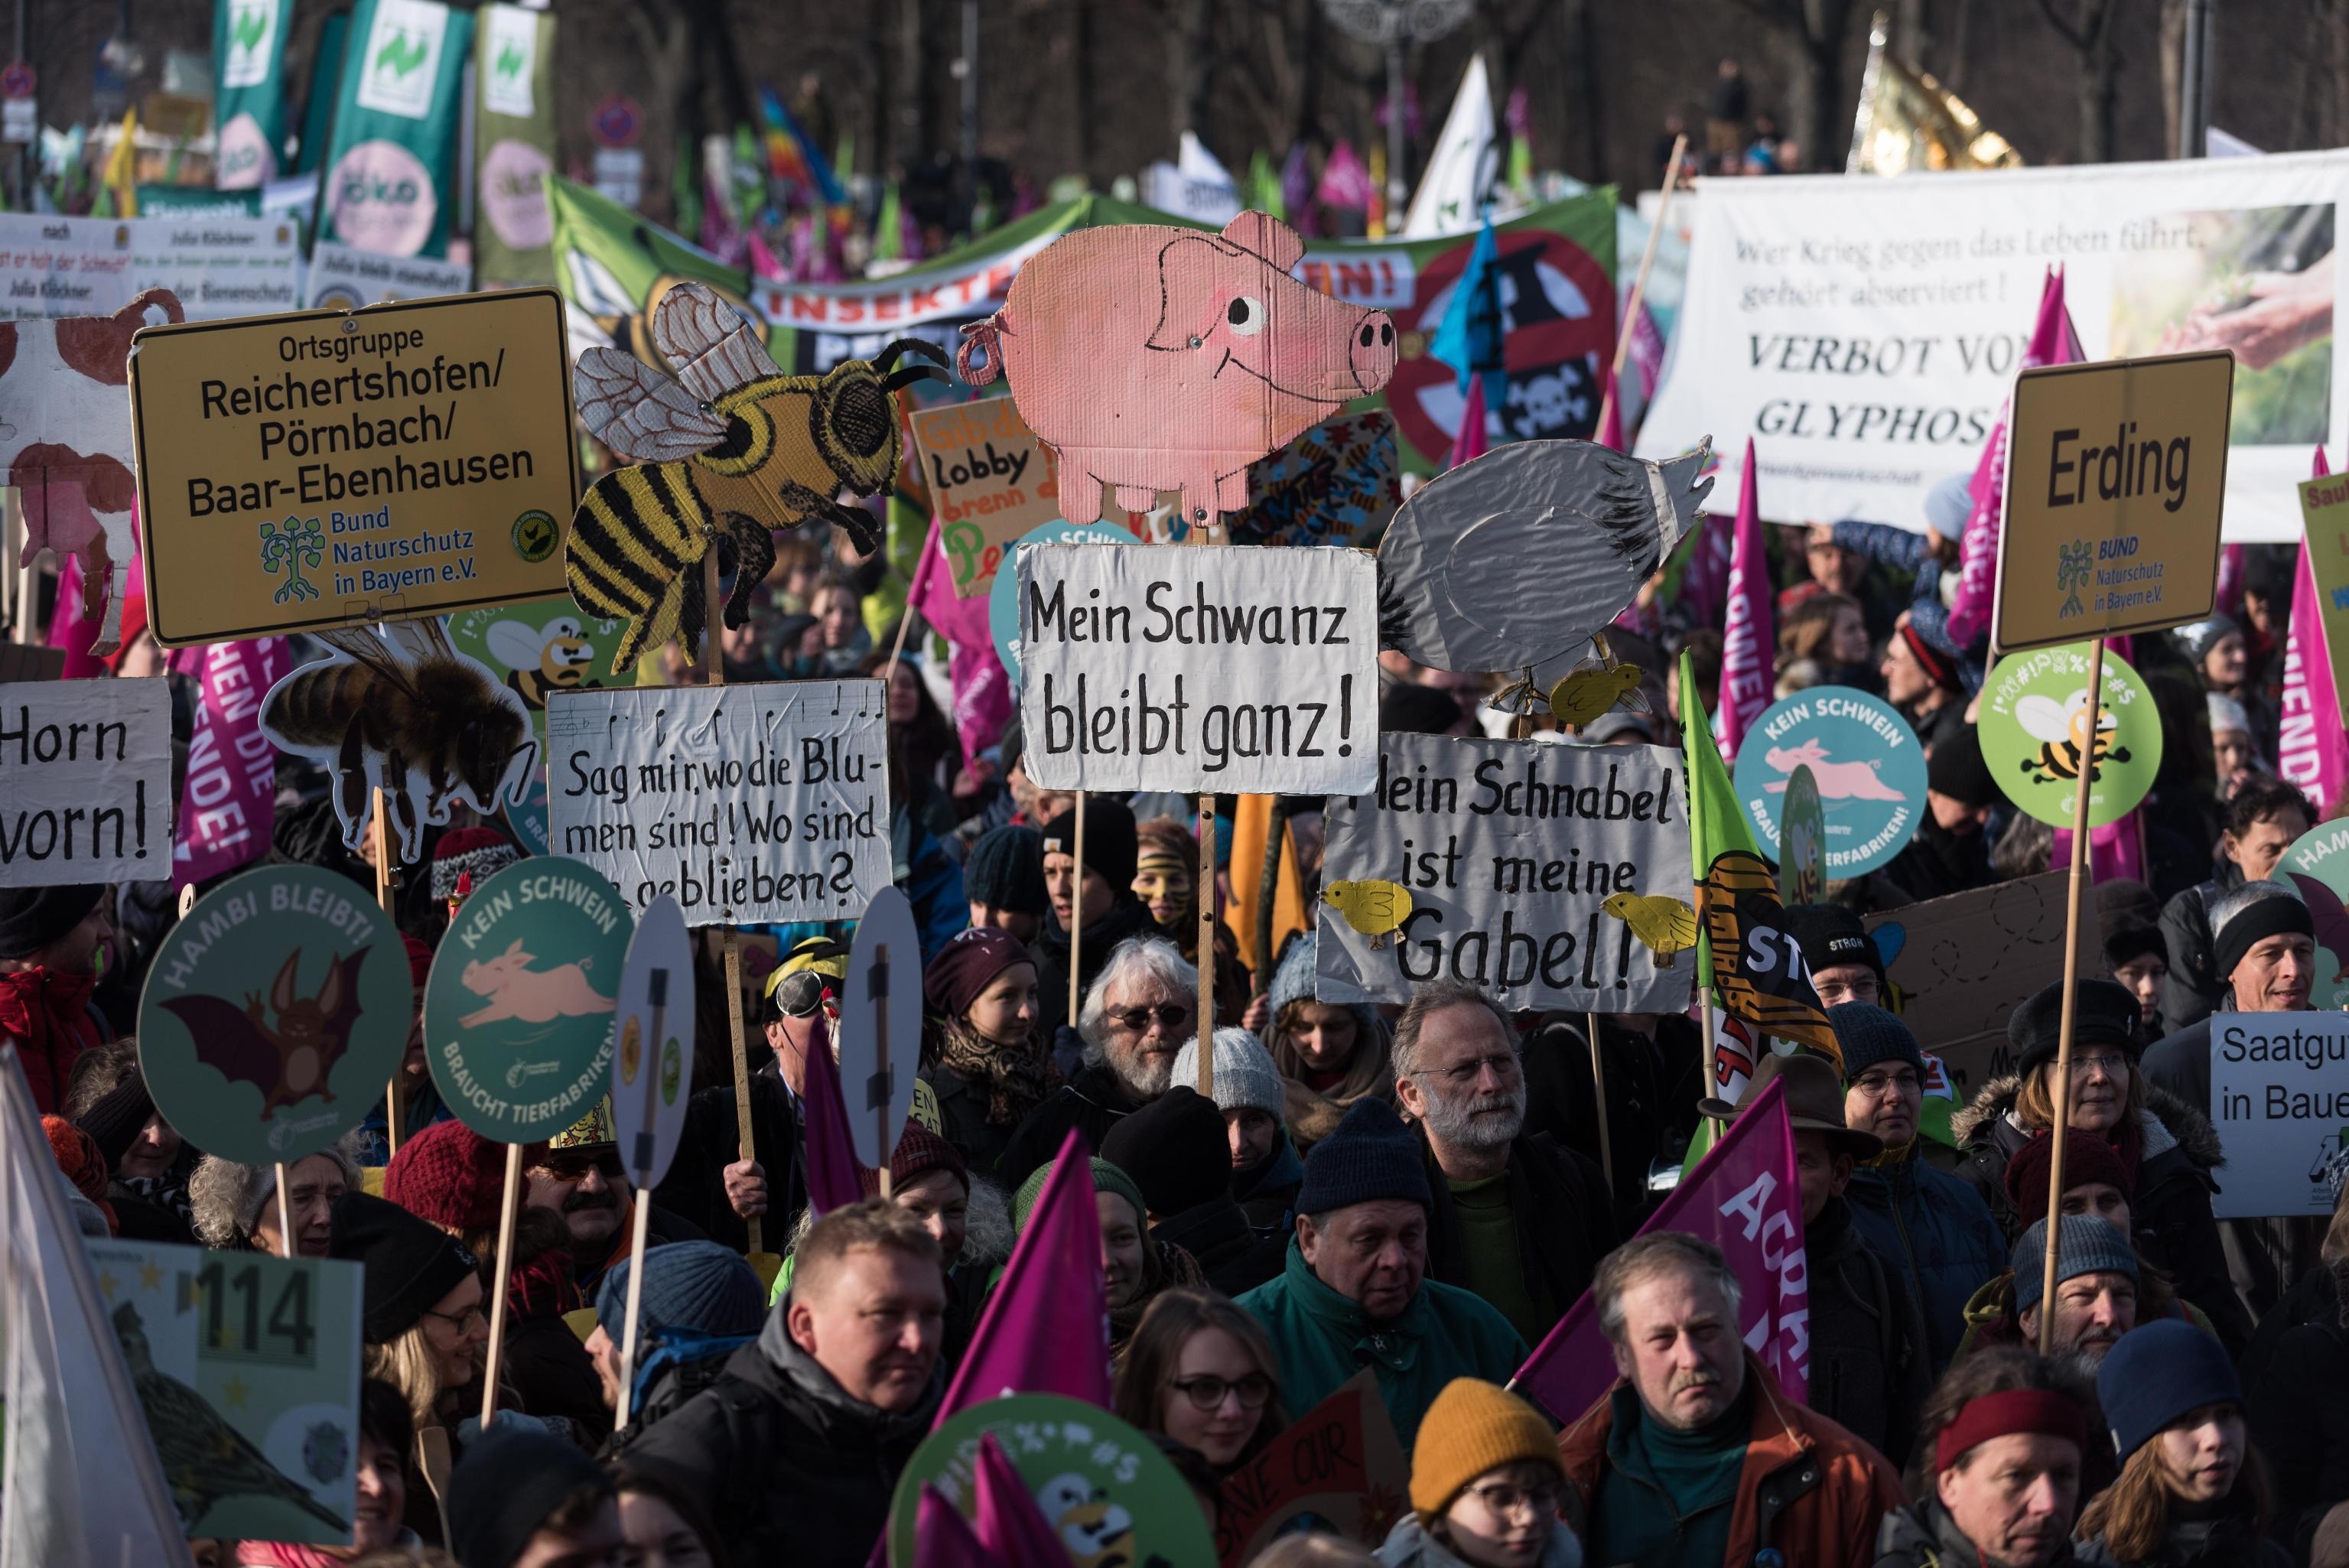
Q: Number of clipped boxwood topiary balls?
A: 0